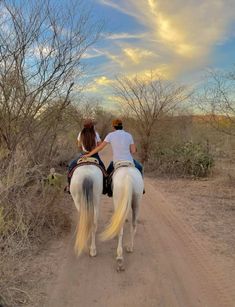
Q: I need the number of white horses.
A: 2